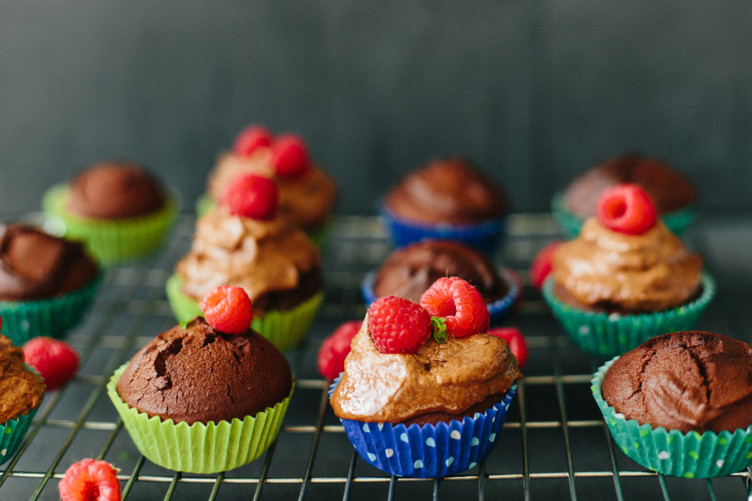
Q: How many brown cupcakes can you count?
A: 12